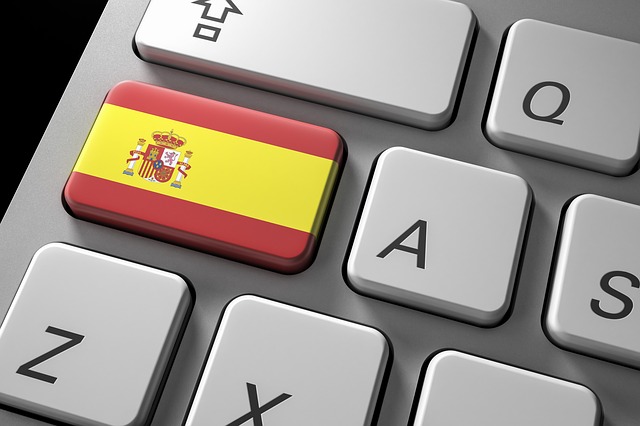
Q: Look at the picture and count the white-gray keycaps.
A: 7